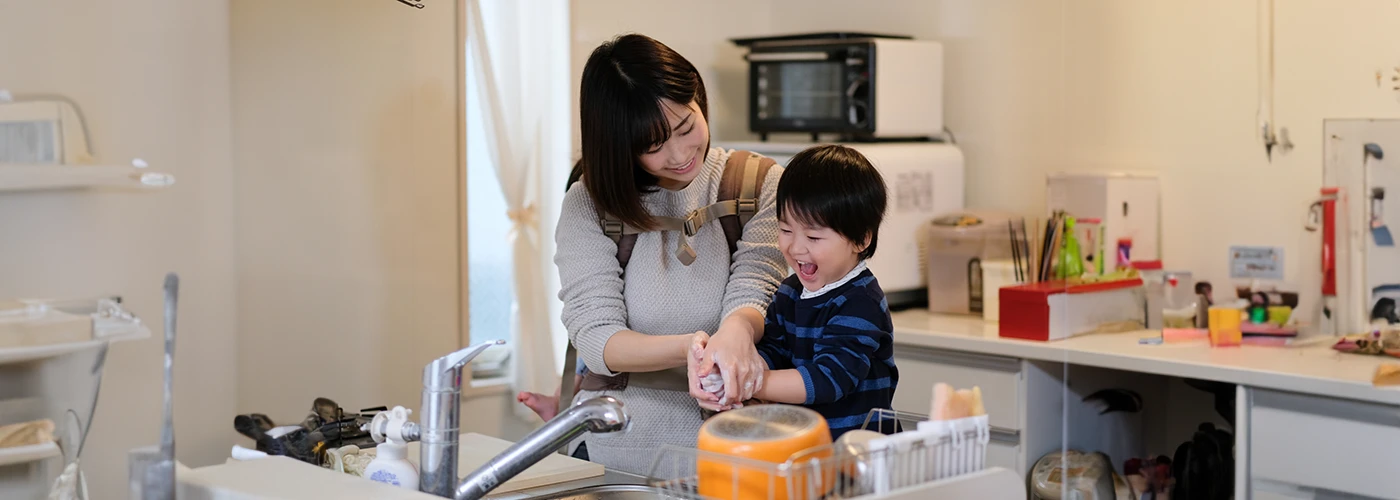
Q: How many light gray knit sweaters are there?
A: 1